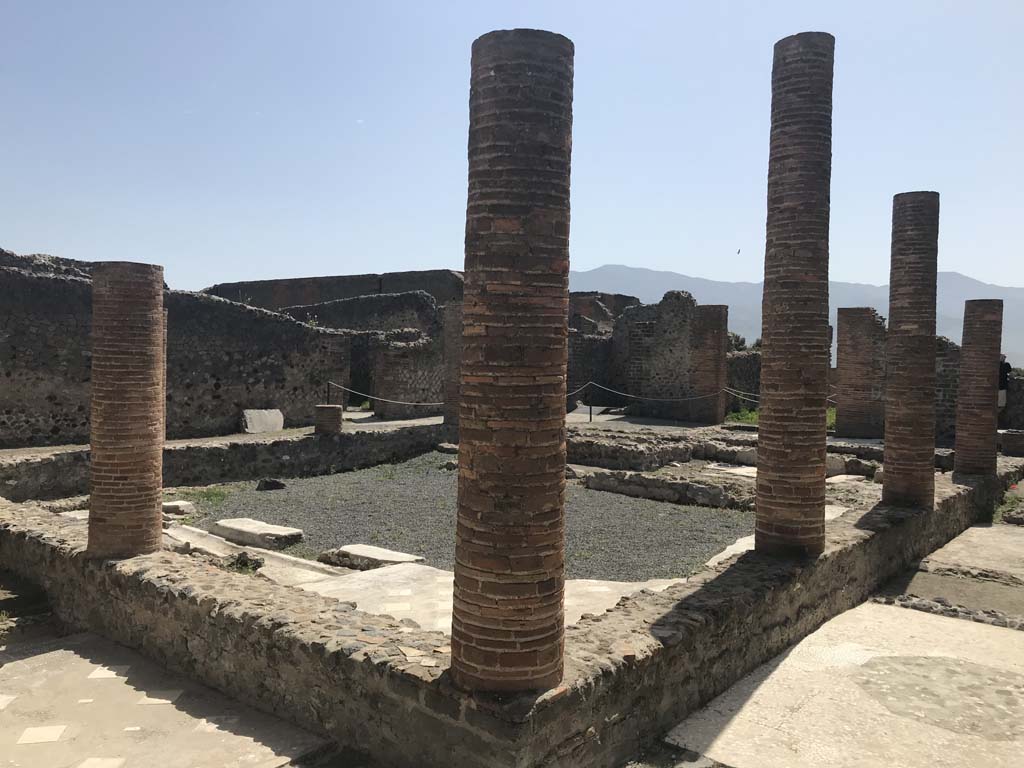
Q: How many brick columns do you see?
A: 5